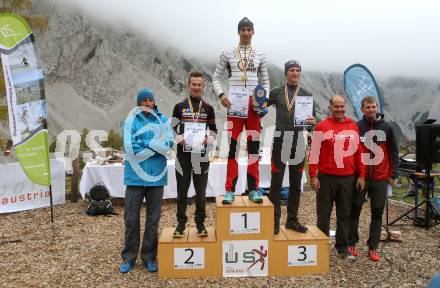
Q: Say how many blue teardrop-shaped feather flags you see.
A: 1